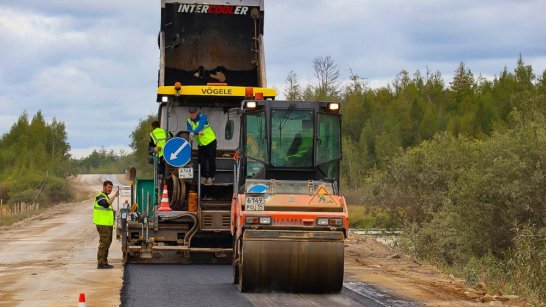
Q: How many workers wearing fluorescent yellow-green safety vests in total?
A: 3